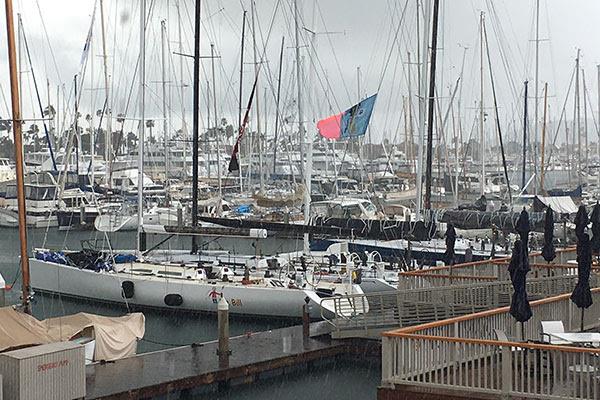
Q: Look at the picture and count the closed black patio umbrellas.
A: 7